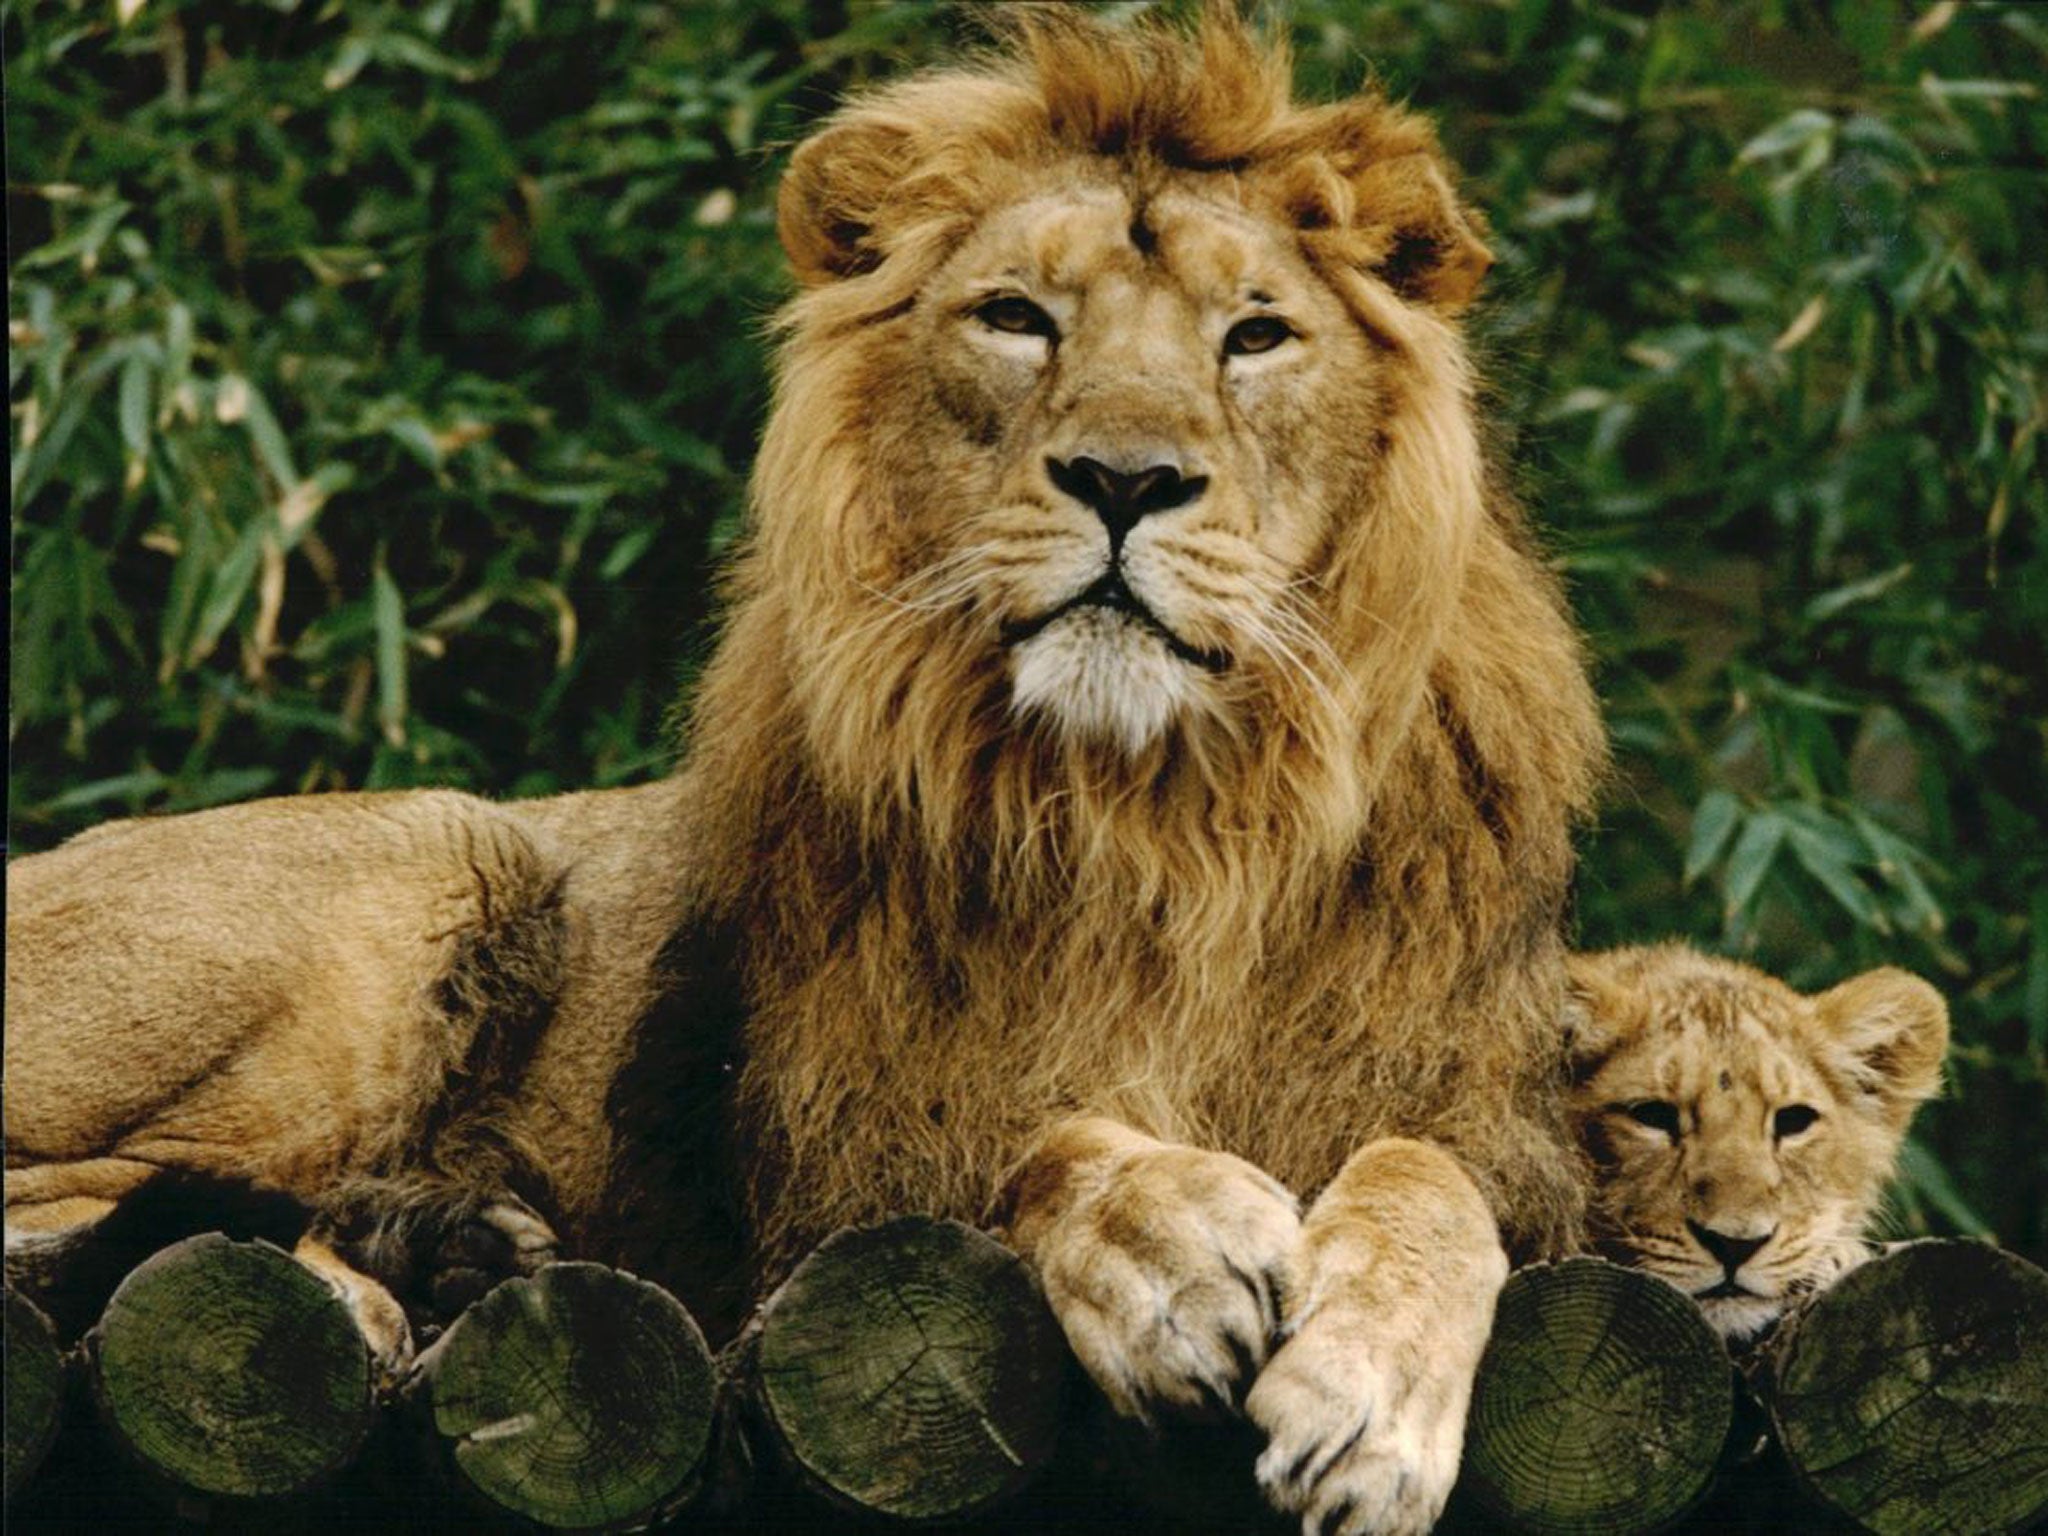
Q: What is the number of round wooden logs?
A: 6